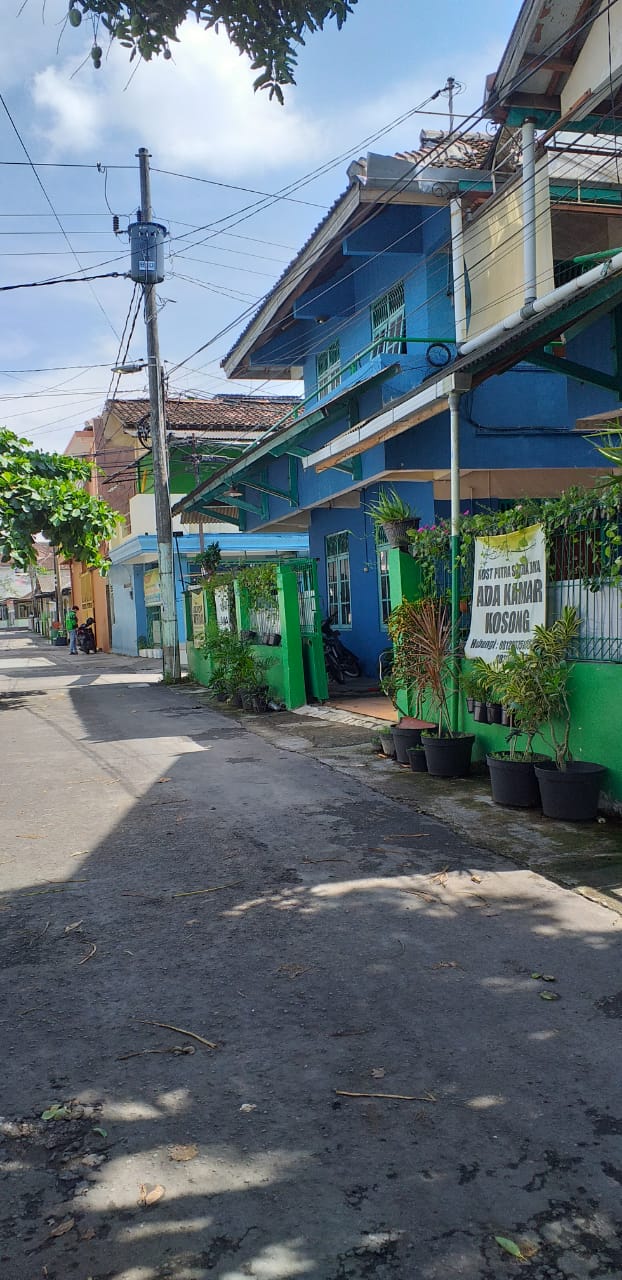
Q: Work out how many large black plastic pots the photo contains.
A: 4